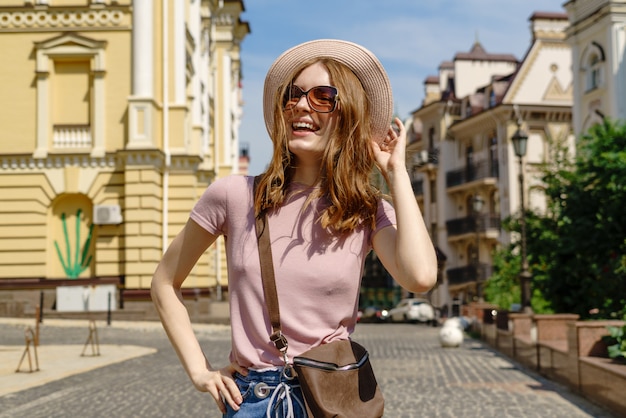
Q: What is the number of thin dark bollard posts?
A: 2